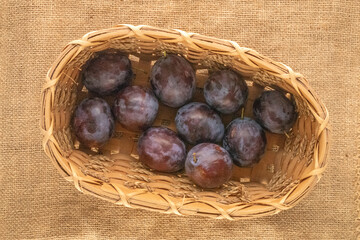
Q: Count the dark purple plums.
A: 10